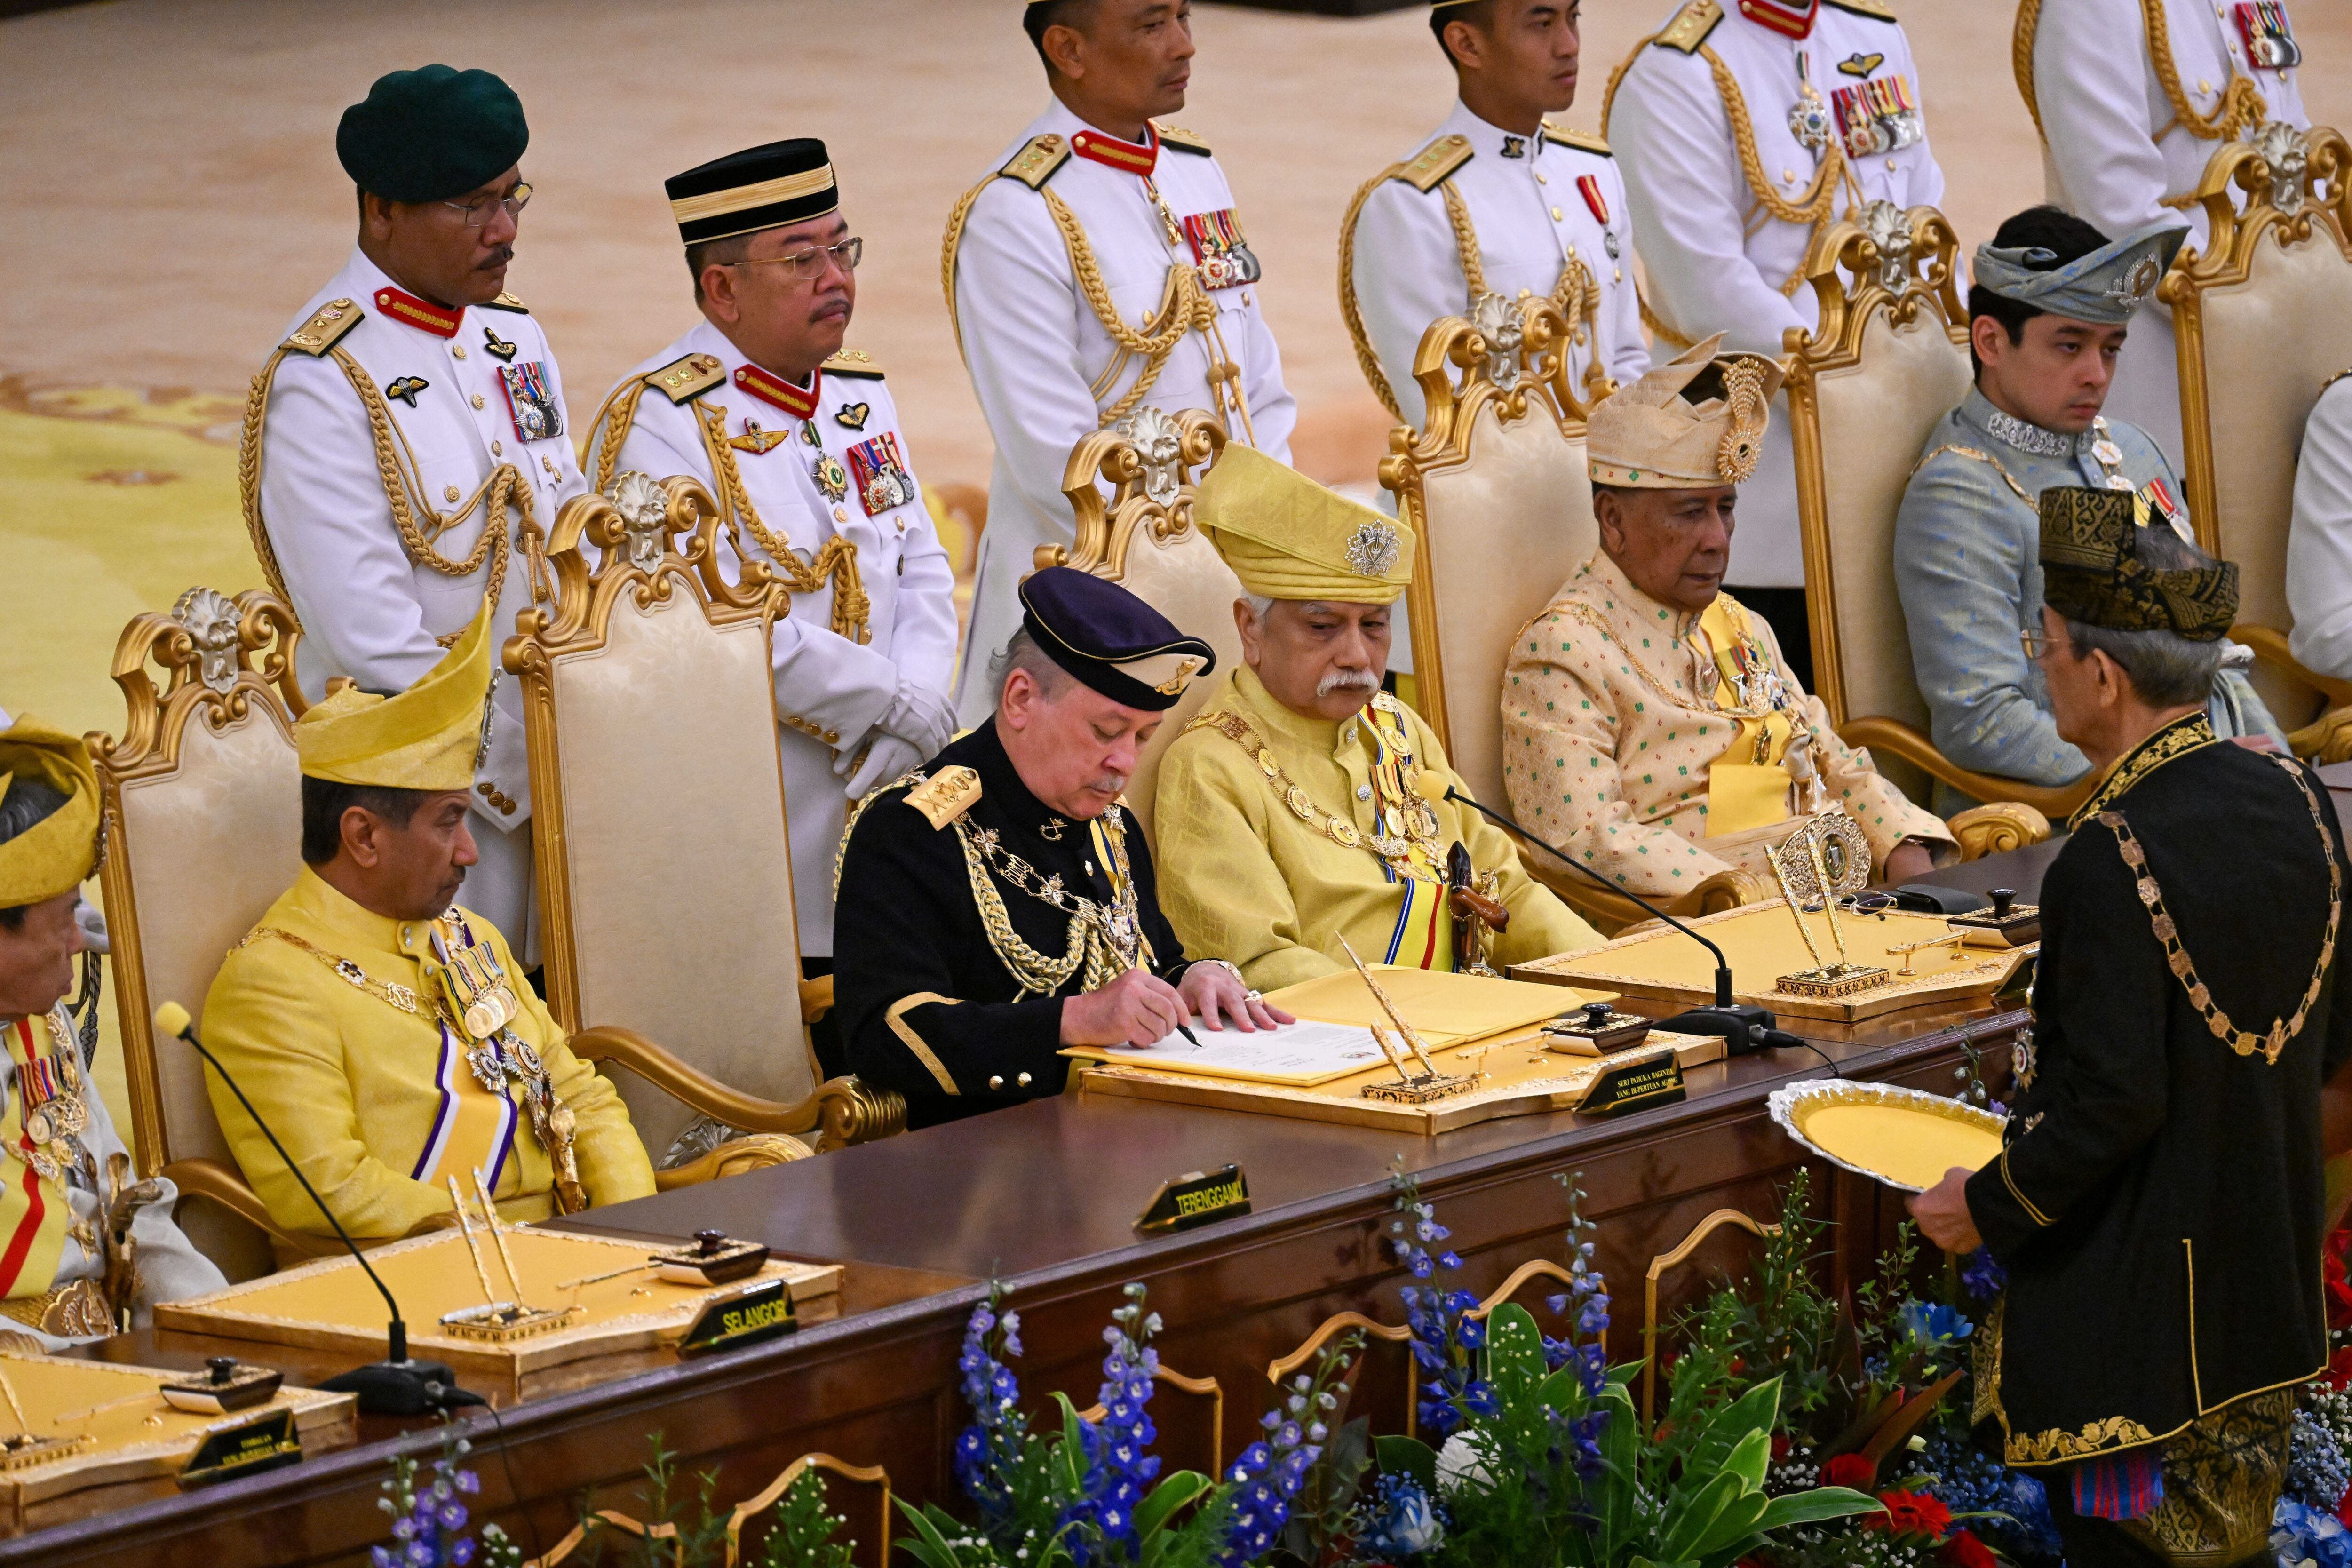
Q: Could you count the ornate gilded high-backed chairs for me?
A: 6